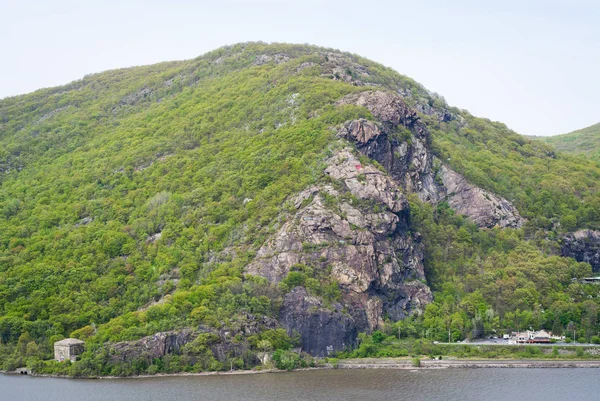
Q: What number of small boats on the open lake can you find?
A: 0